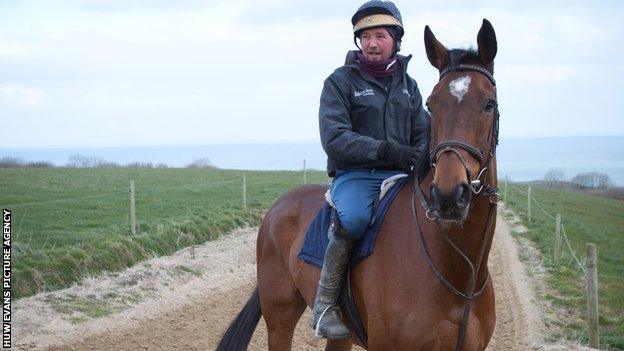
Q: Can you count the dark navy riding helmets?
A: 1